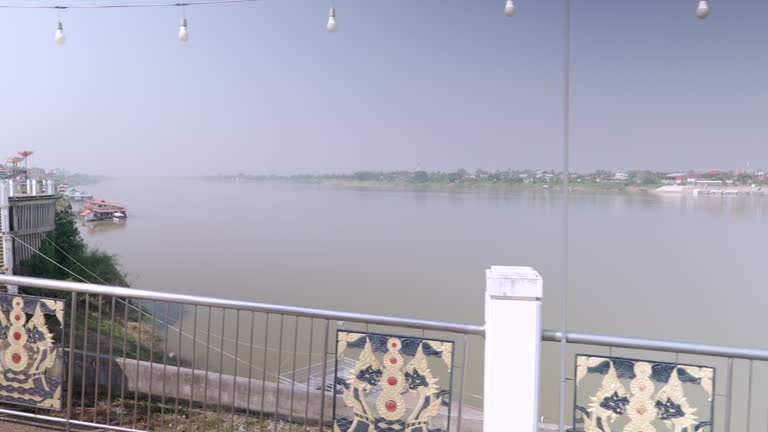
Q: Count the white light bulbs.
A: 5